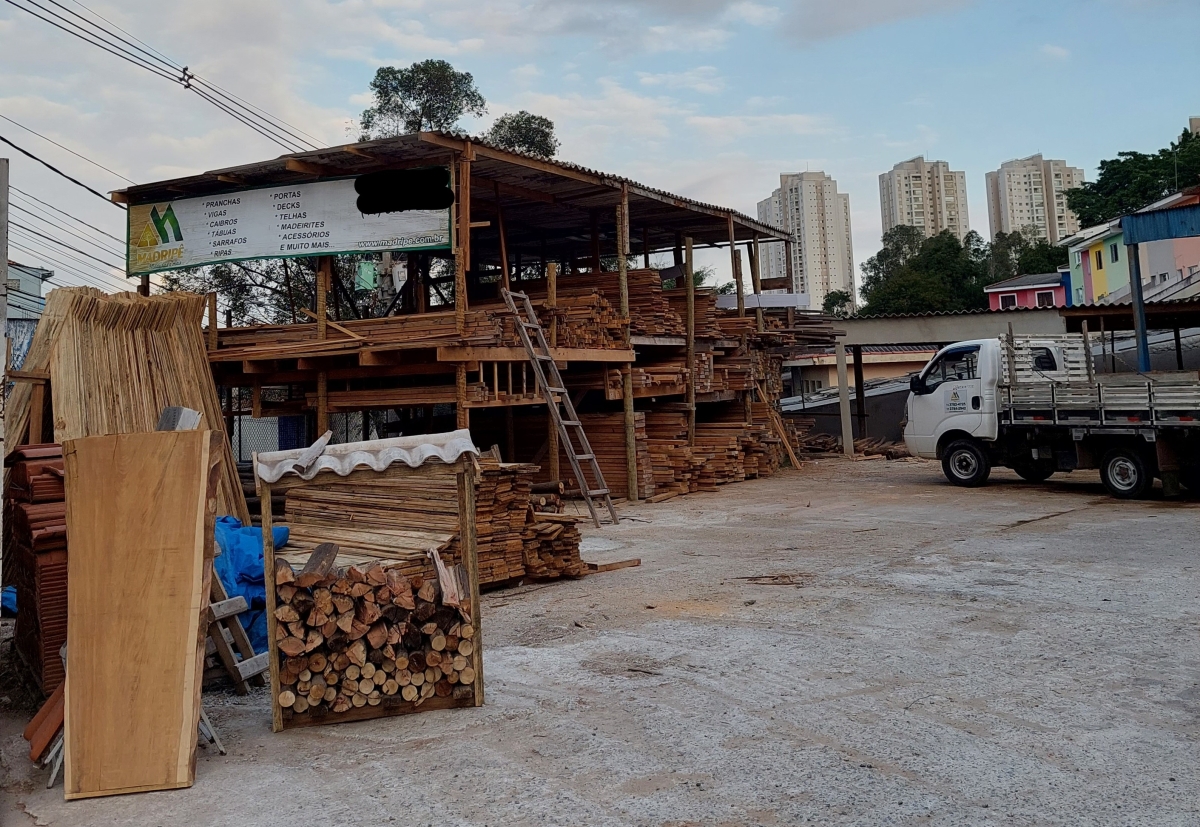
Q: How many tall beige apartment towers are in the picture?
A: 3